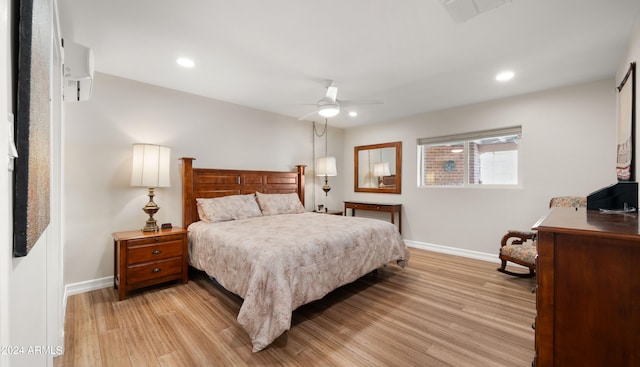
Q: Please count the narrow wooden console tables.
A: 1